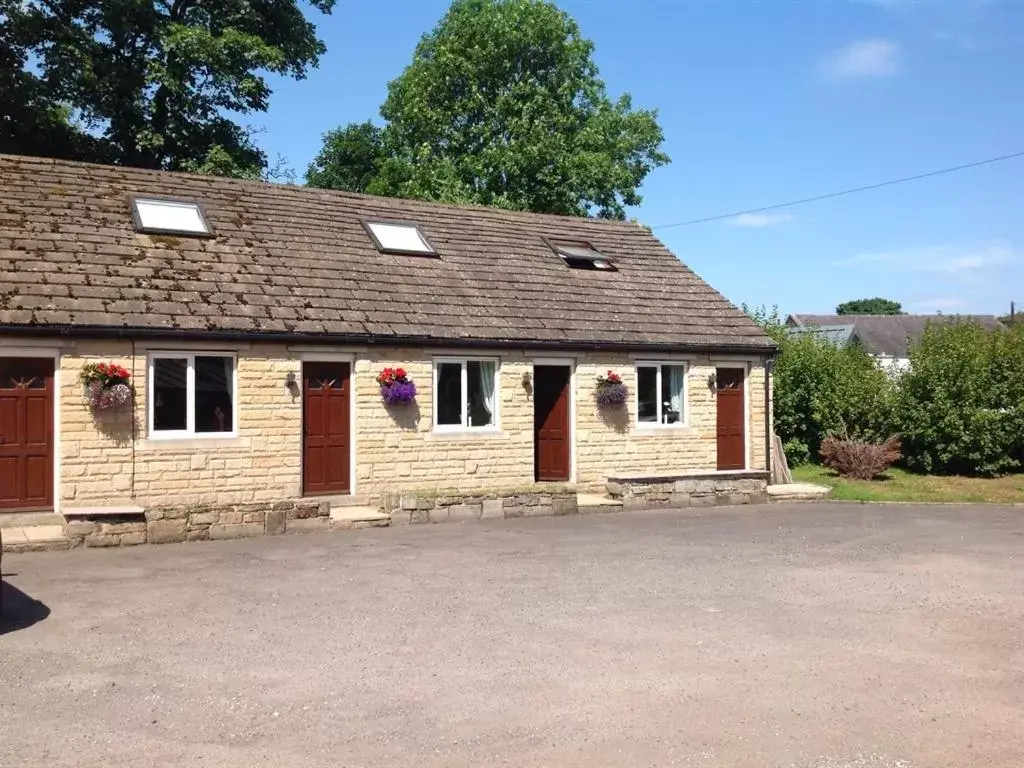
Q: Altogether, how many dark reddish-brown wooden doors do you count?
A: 4